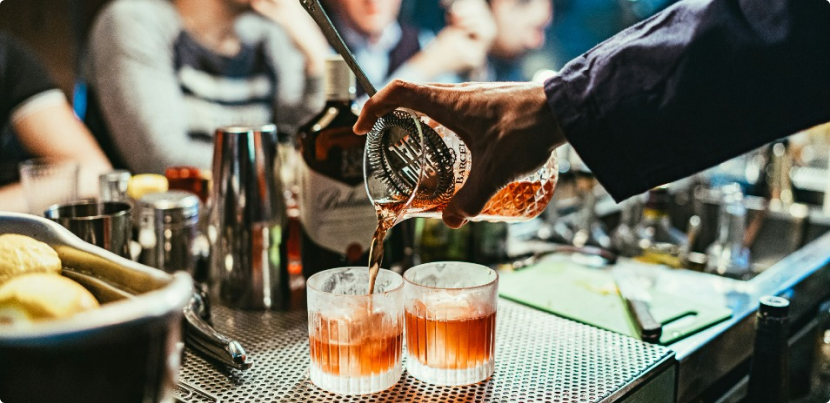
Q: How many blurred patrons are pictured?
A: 4